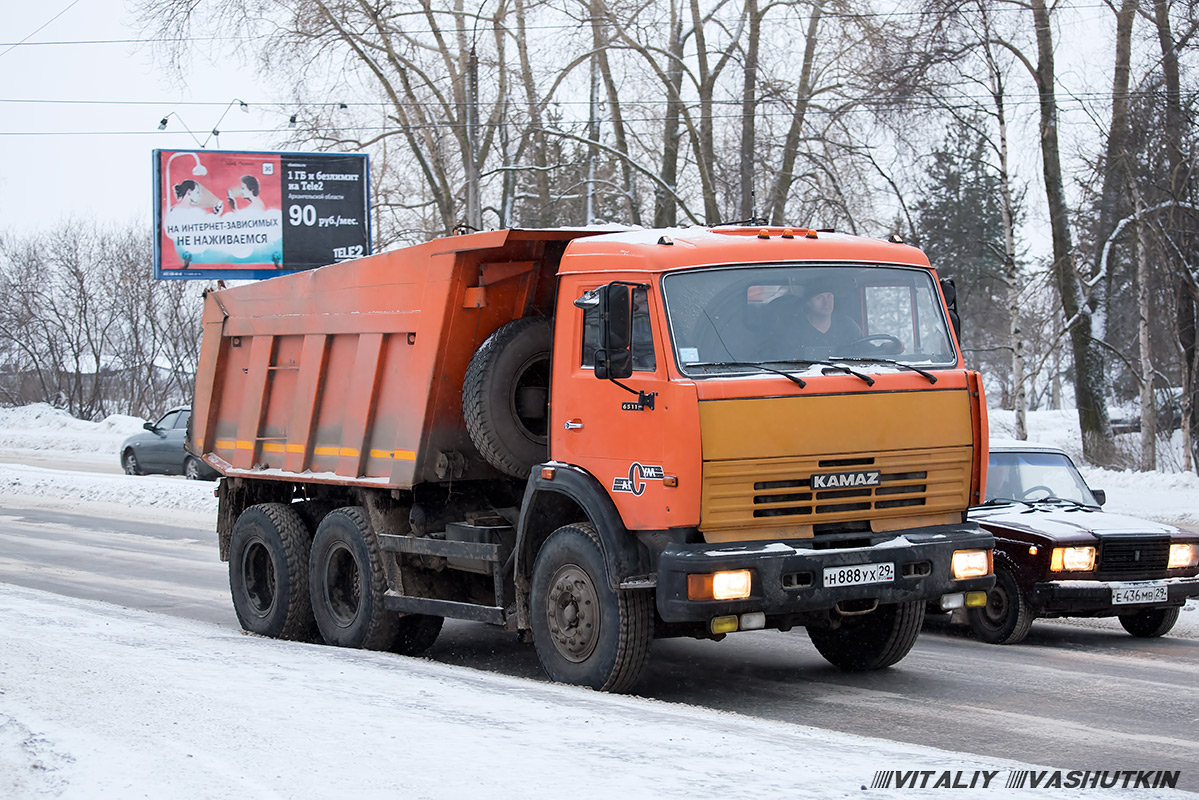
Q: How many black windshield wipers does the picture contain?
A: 5